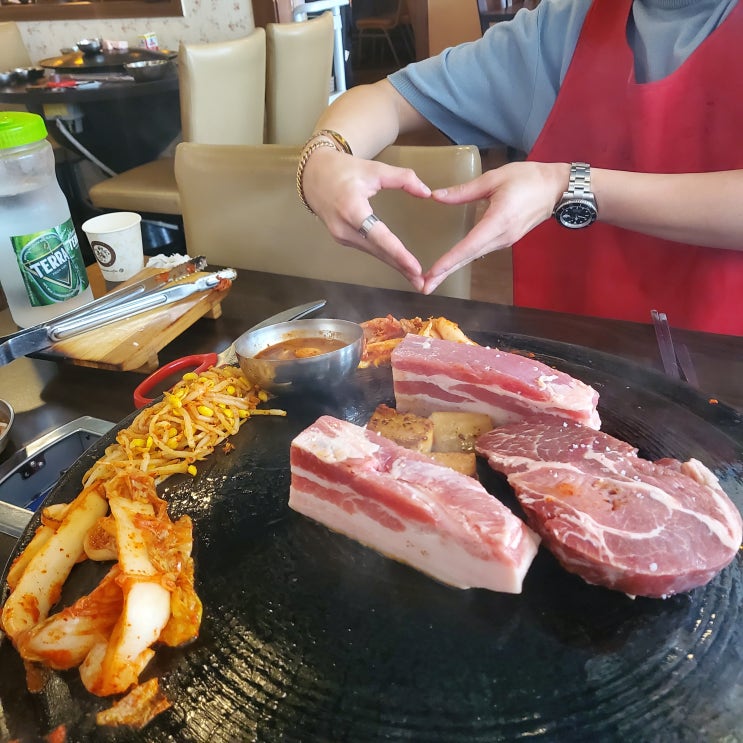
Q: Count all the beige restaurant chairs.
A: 4